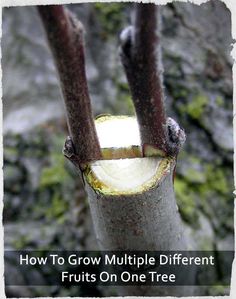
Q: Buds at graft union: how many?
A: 2